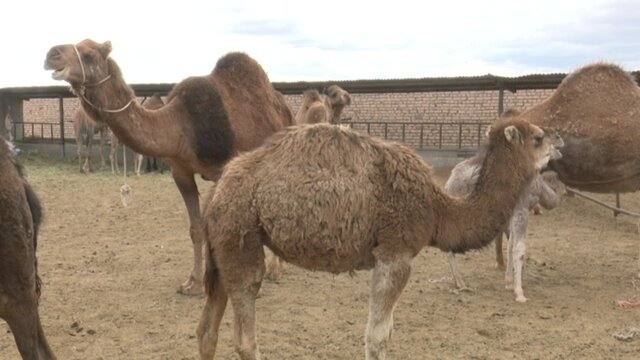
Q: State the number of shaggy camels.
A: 1